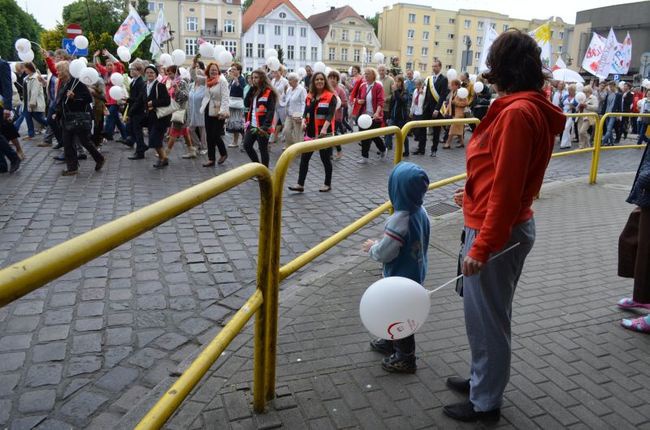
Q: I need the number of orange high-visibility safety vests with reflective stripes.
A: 2